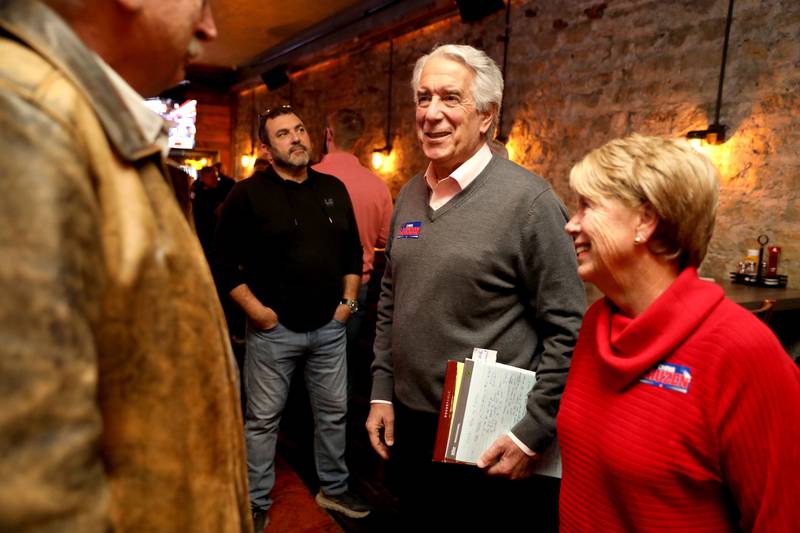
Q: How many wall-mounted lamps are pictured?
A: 4